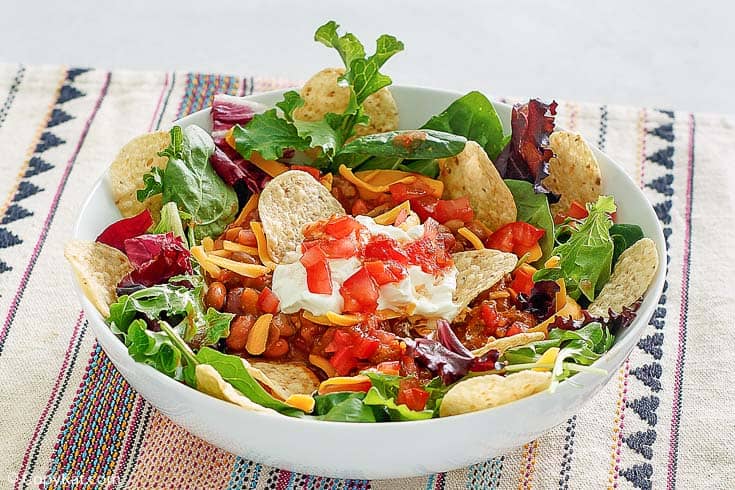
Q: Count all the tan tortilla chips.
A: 12